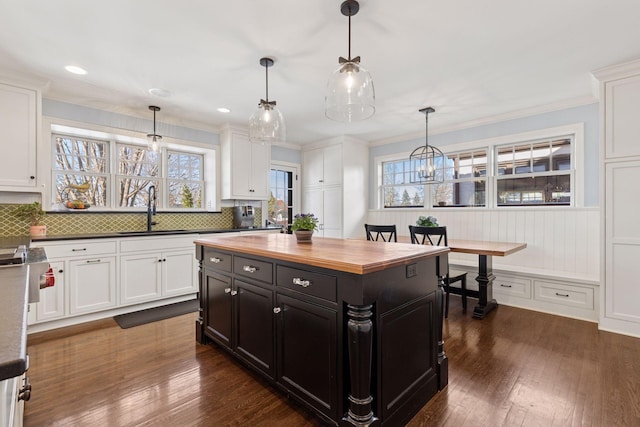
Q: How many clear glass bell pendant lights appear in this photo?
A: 2